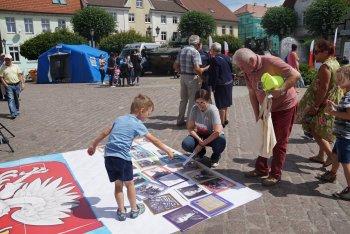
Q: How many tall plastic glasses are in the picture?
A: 0